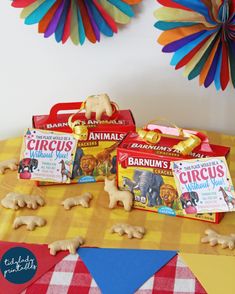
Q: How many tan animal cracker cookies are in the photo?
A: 9